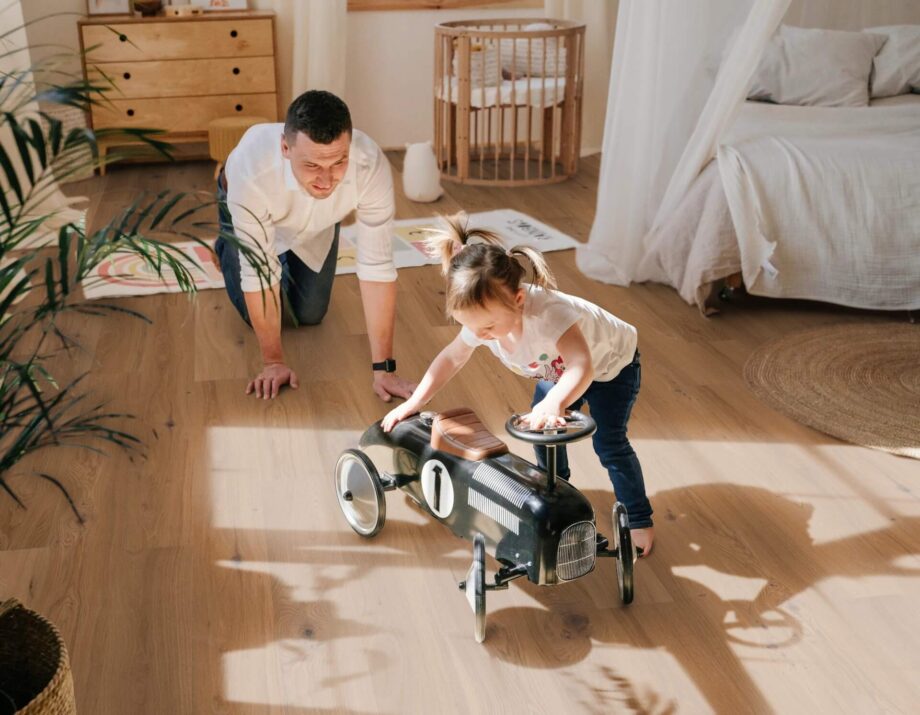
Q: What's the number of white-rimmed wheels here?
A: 3